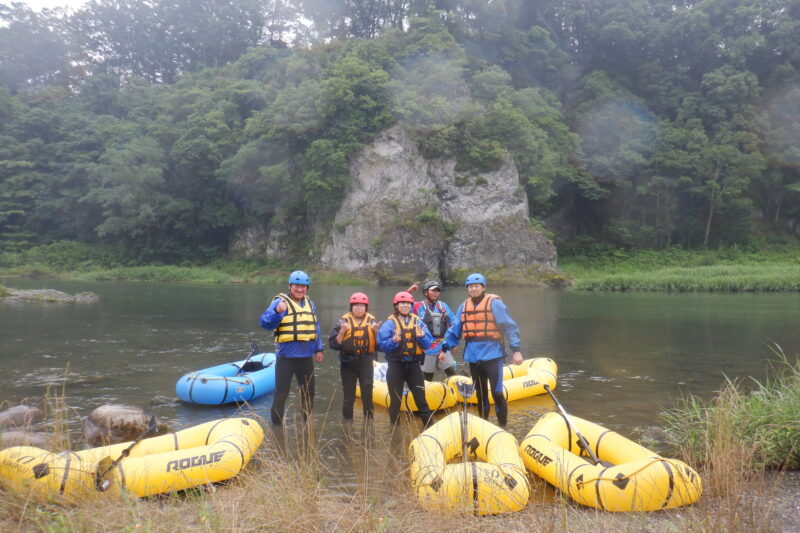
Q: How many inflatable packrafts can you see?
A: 6